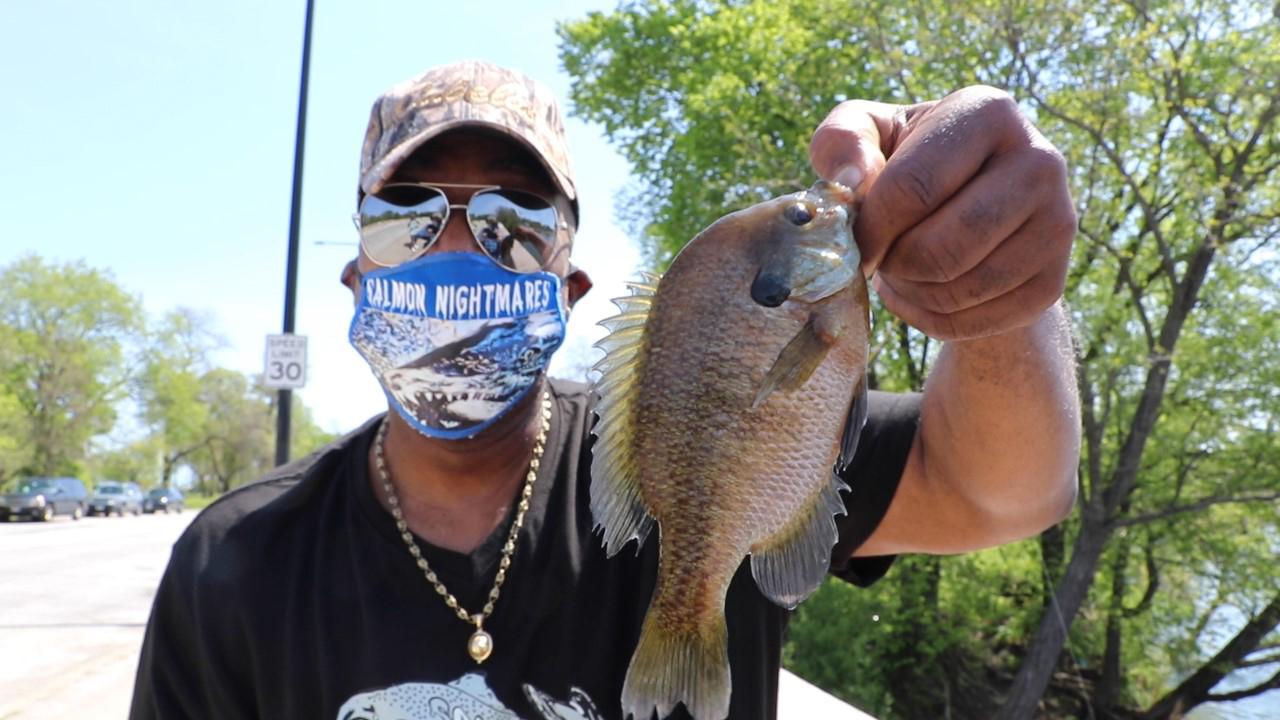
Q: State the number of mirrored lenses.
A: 2